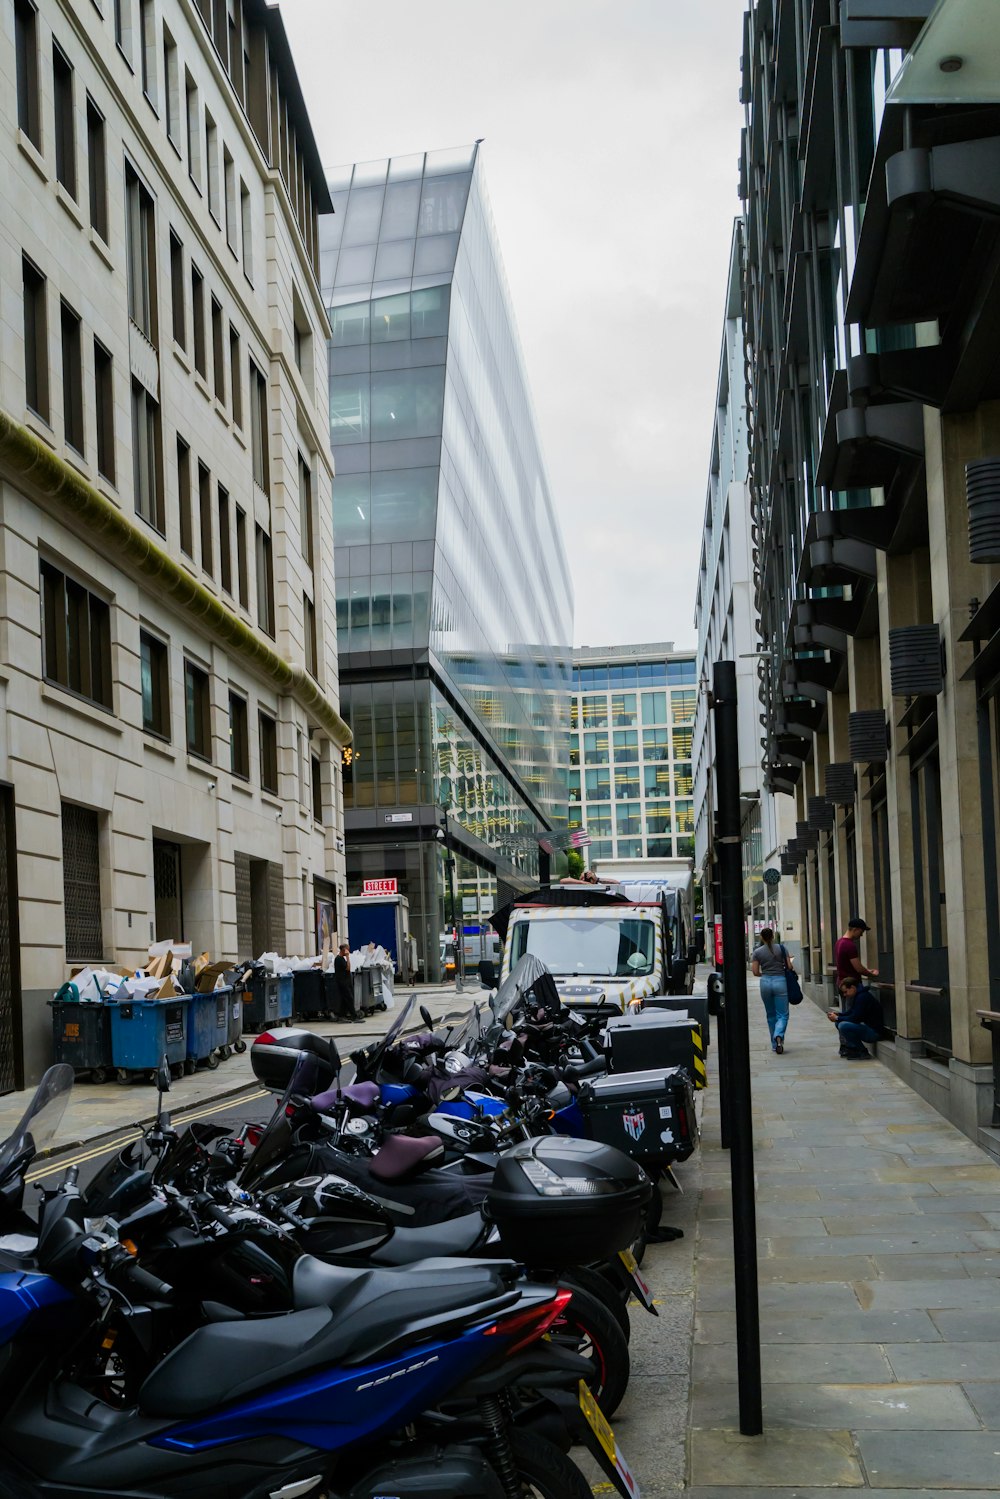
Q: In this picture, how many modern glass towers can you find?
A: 1